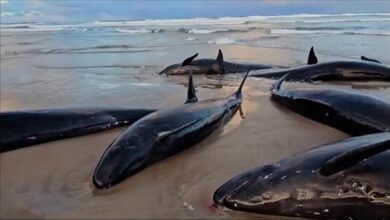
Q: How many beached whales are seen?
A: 6